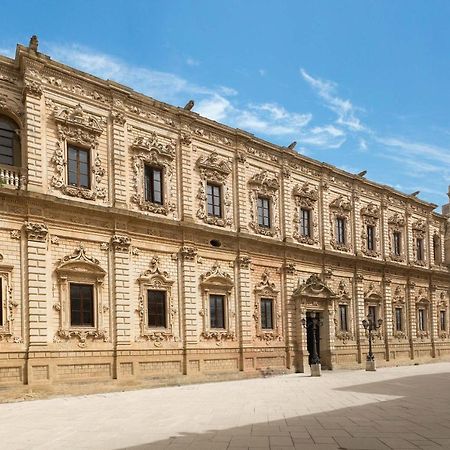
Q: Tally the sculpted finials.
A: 5